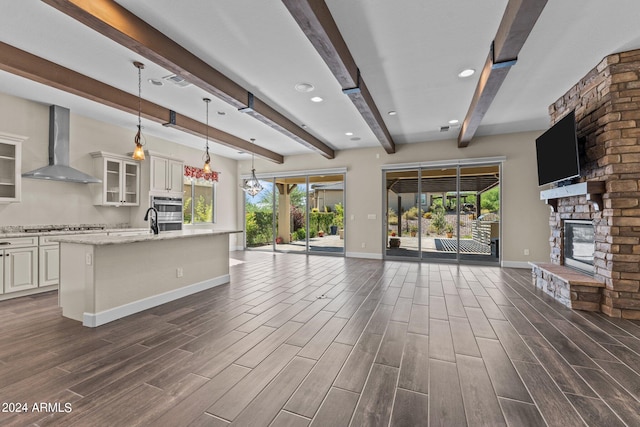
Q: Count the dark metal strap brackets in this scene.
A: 4